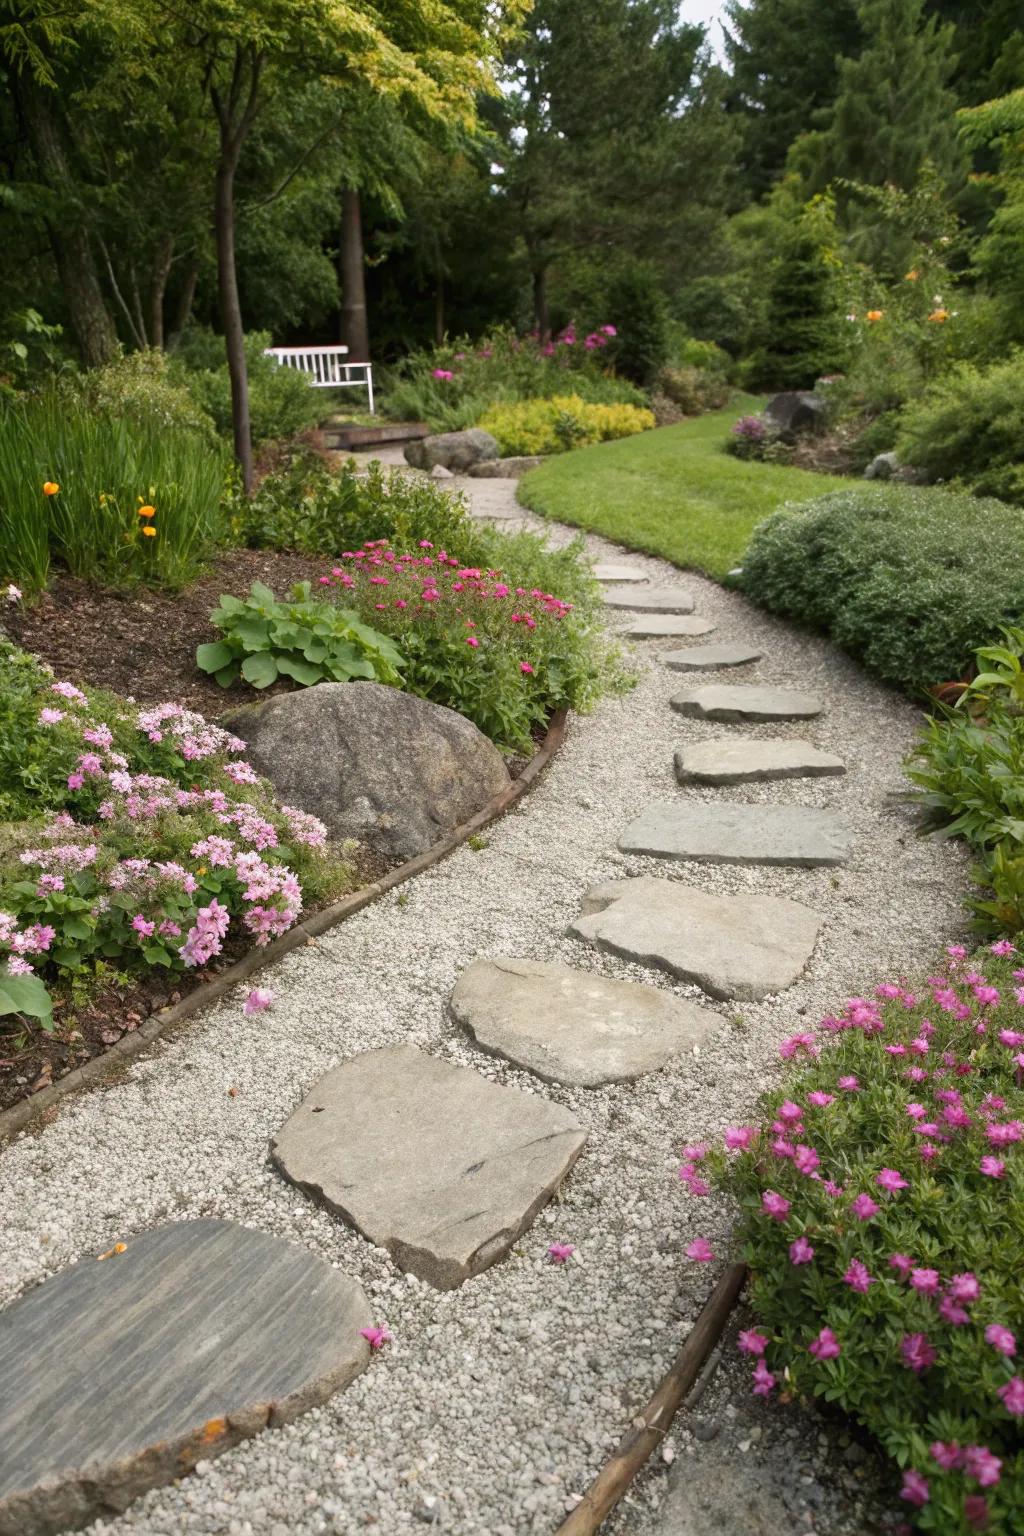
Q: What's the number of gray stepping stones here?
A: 11